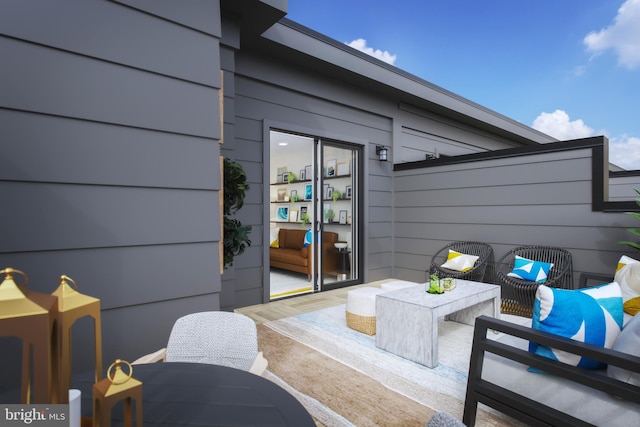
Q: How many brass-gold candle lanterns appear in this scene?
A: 3